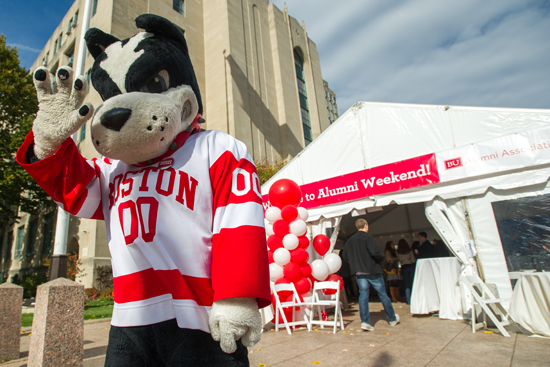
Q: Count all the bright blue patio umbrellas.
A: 0